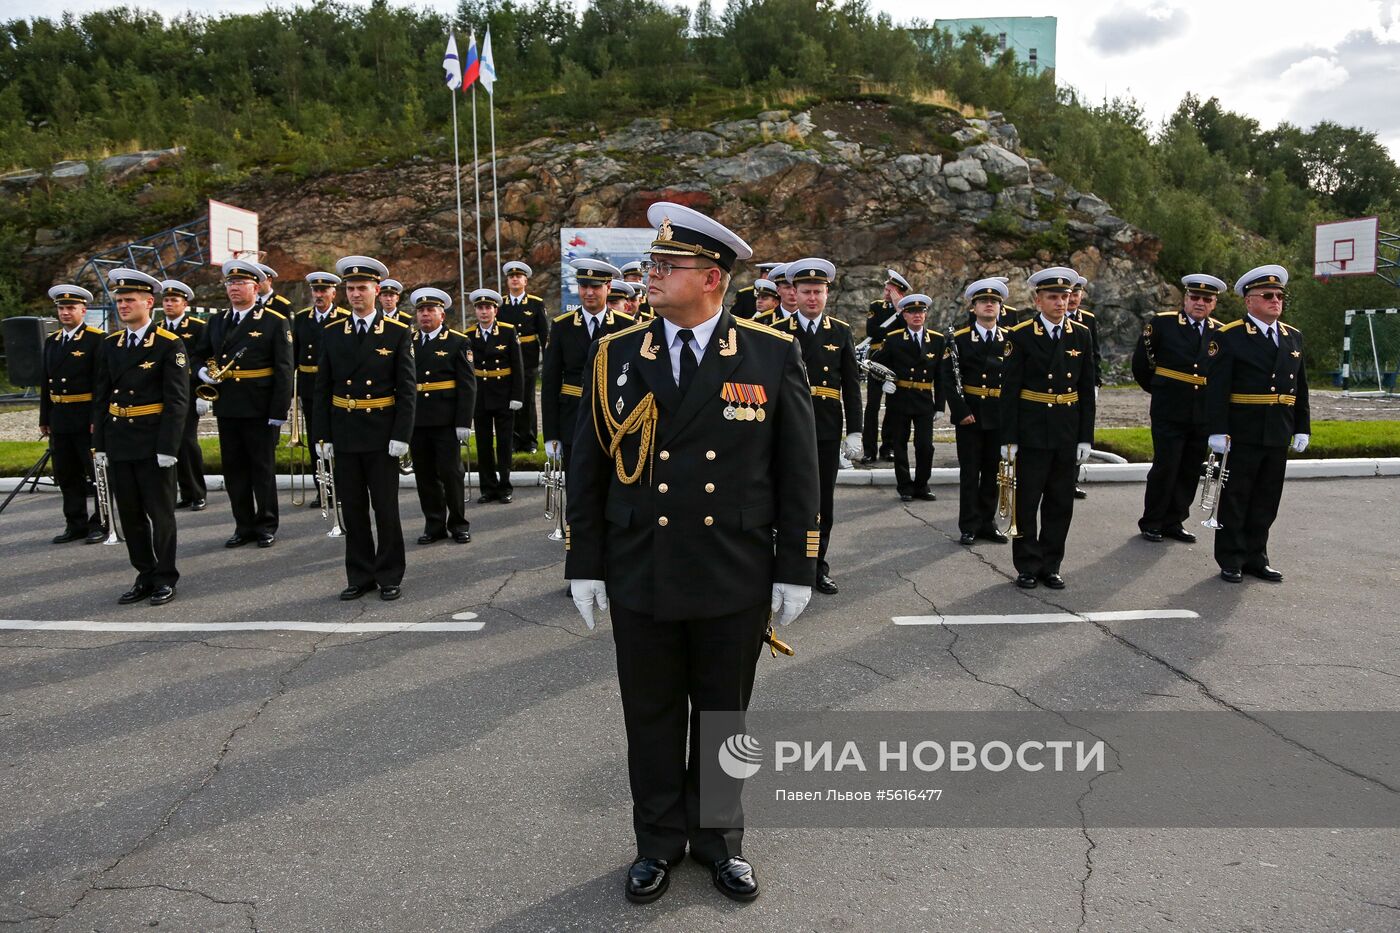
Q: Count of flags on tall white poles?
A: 3